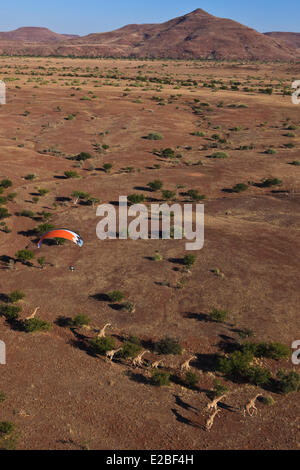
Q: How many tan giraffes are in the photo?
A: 9